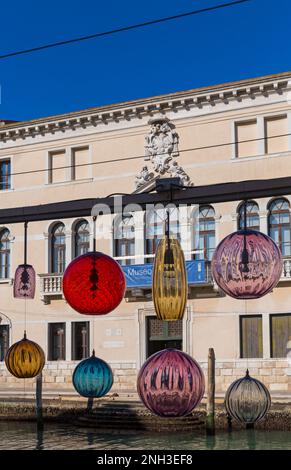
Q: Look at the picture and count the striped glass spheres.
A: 5